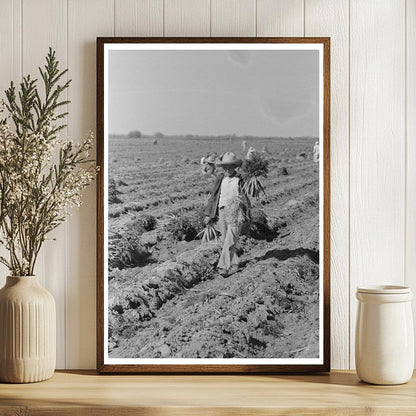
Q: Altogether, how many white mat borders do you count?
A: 1